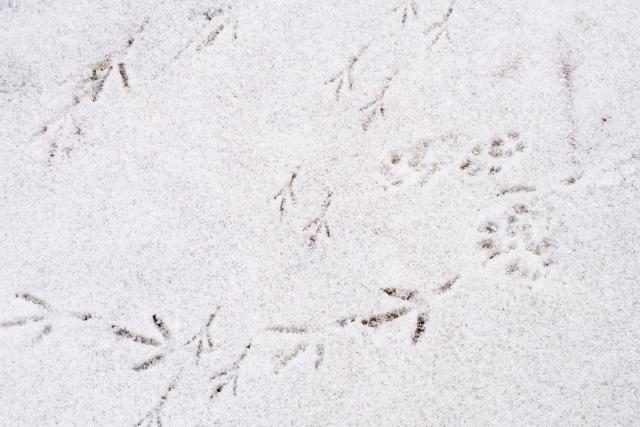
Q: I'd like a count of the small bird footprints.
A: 9